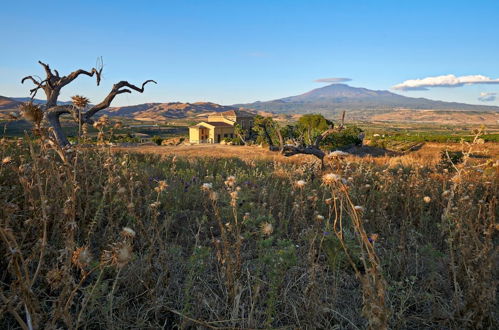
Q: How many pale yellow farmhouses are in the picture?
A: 1